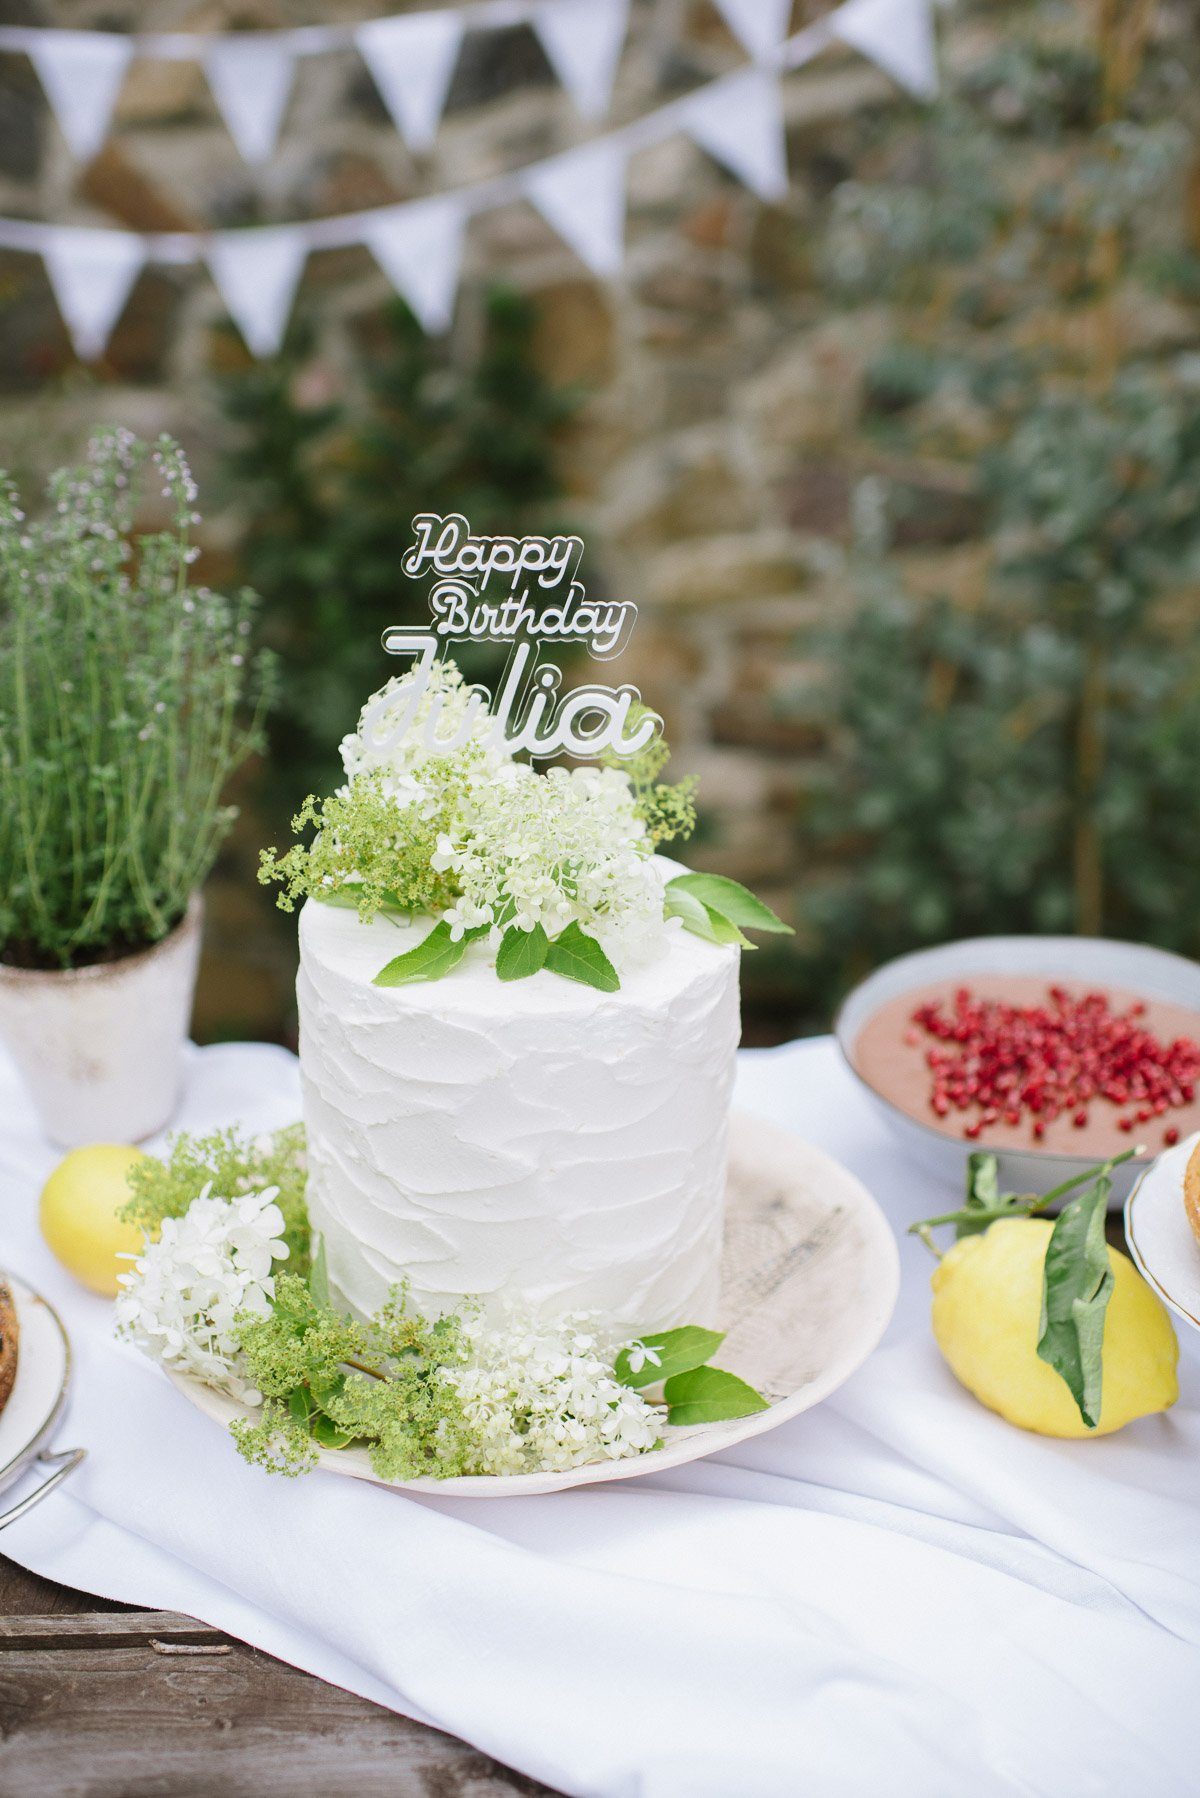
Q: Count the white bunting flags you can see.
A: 11